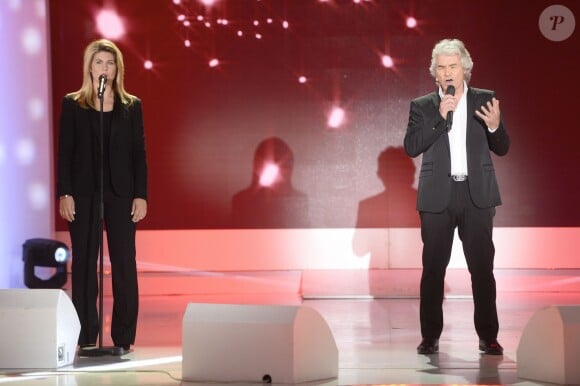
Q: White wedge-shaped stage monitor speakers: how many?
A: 3